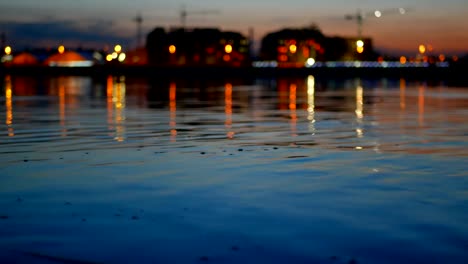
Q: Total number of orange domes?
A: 2